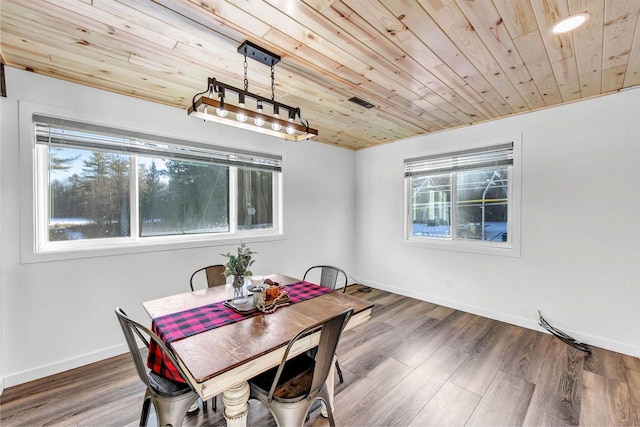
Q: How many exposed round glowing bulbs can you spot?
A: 5